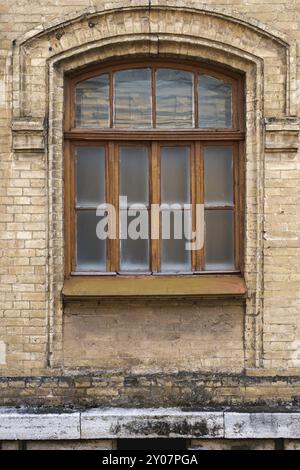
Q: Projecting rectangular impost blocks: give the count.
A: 2